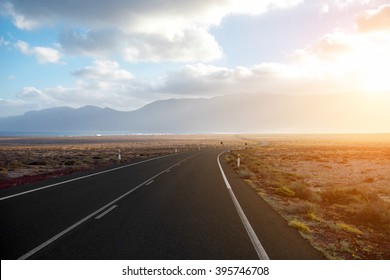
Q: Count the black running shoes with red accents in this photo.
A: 0